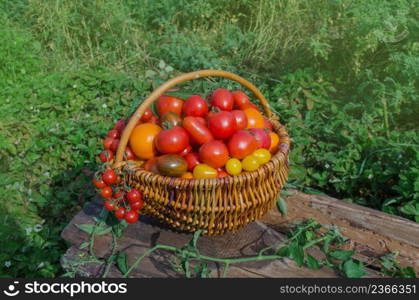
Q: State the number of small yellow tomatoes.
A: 4